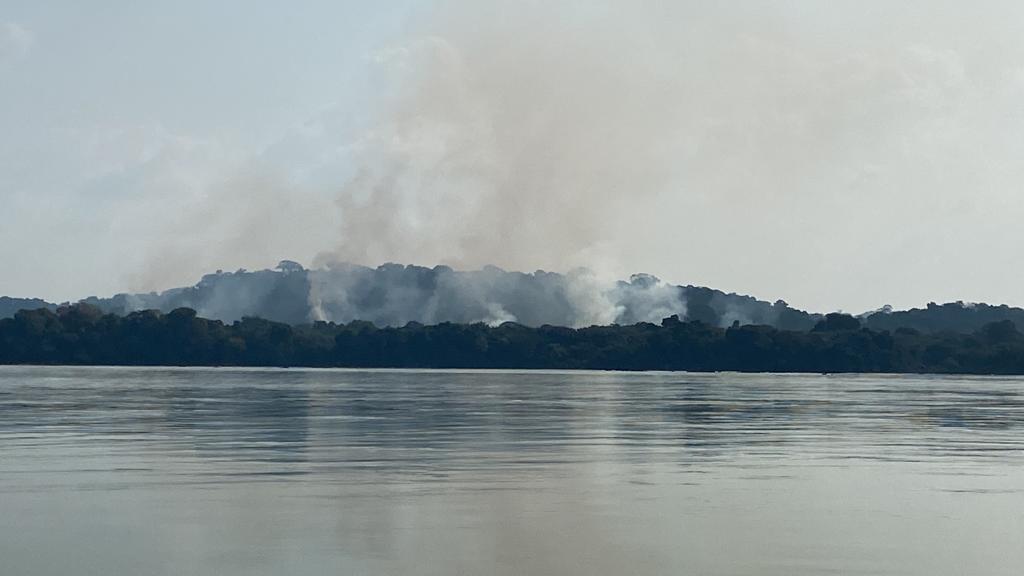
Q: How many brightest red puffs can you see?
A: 0